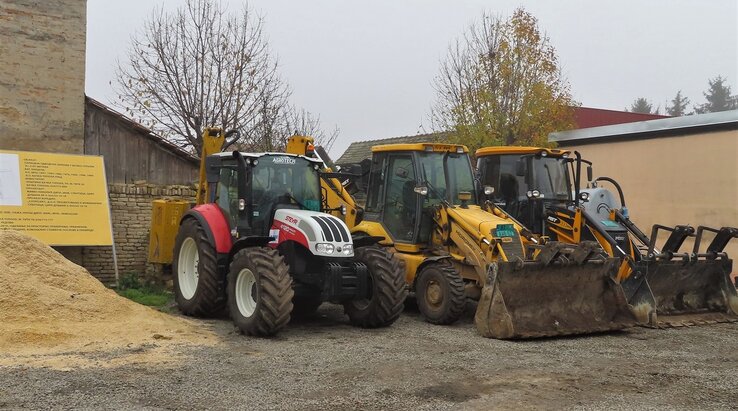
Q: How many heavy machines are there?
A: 3